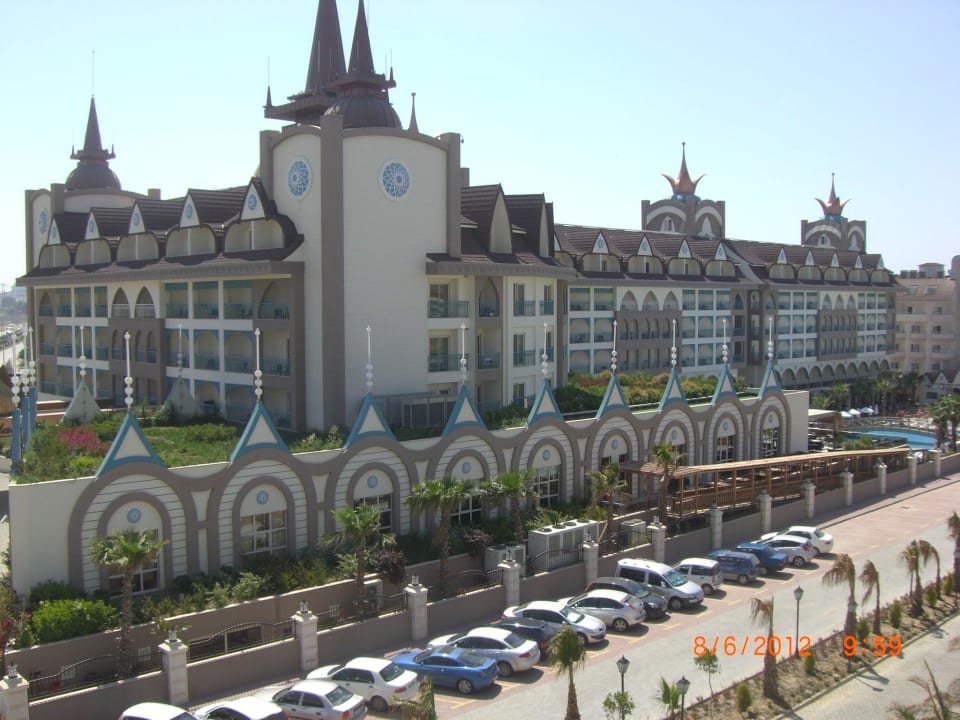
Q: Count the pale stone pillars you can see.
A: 14